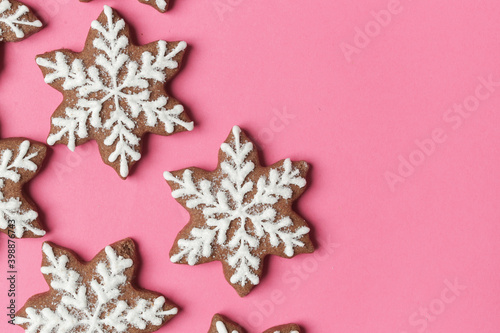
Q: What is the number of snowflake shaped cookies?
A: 7